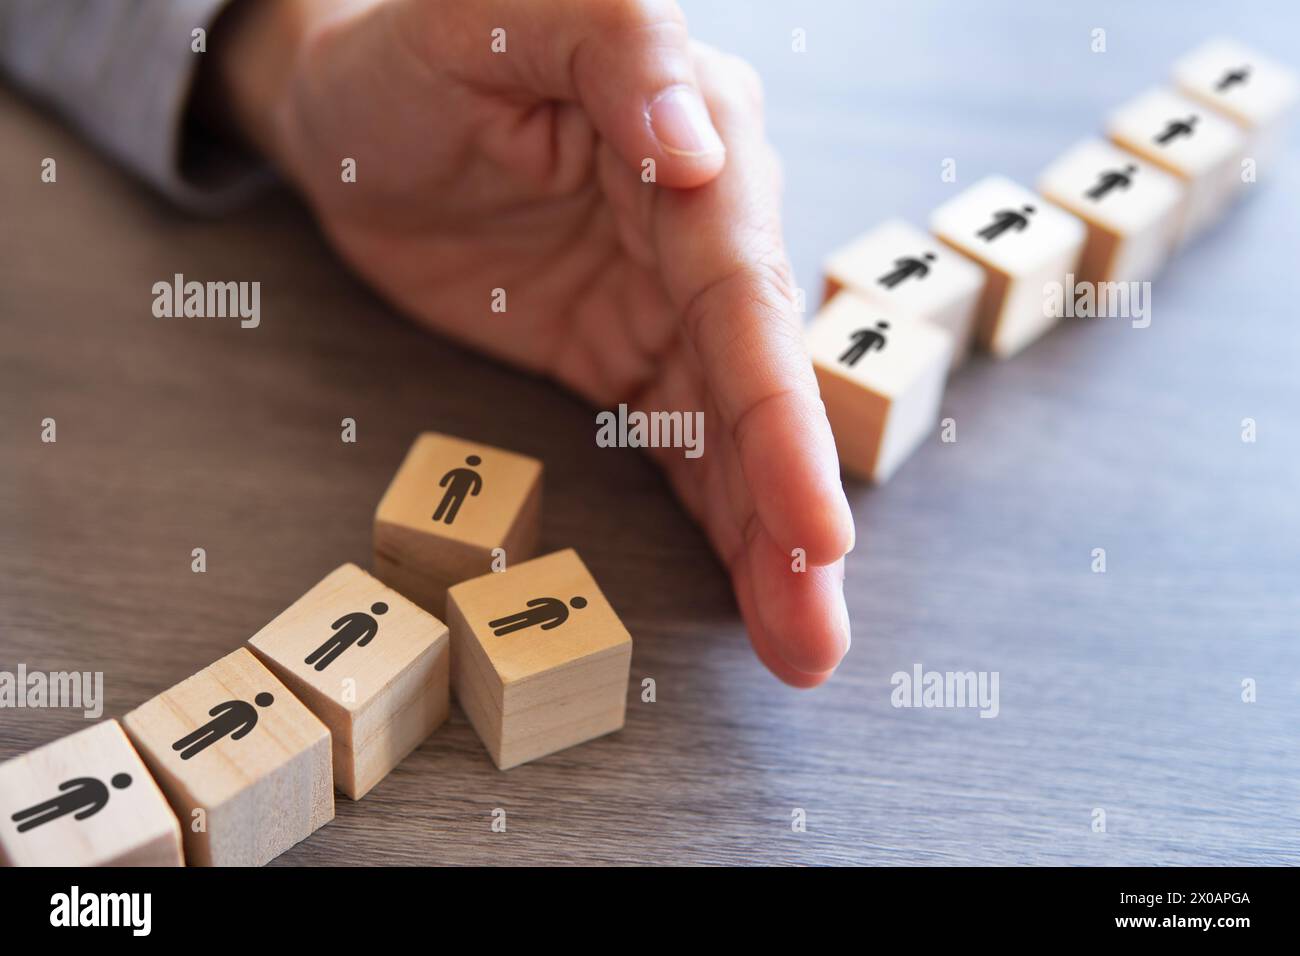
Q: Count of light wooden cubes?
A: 11